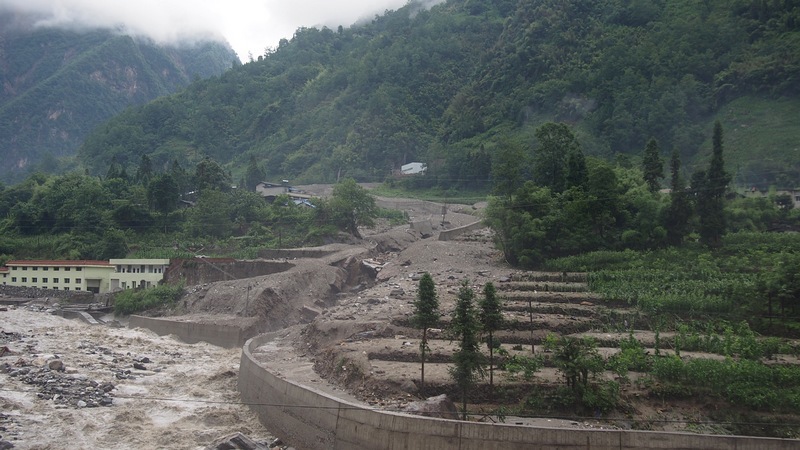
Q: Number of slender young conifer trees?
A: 3